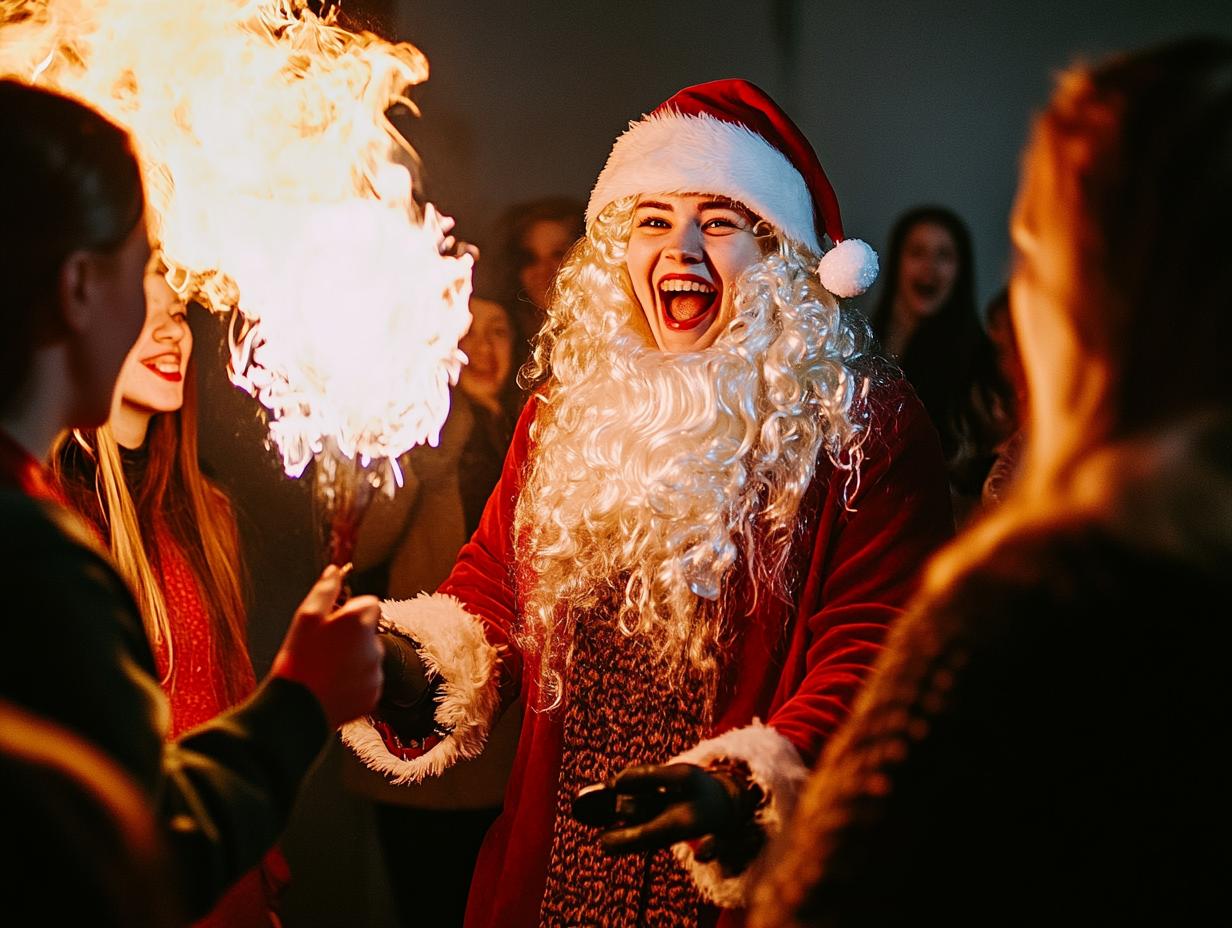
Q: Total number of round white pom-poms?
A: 1